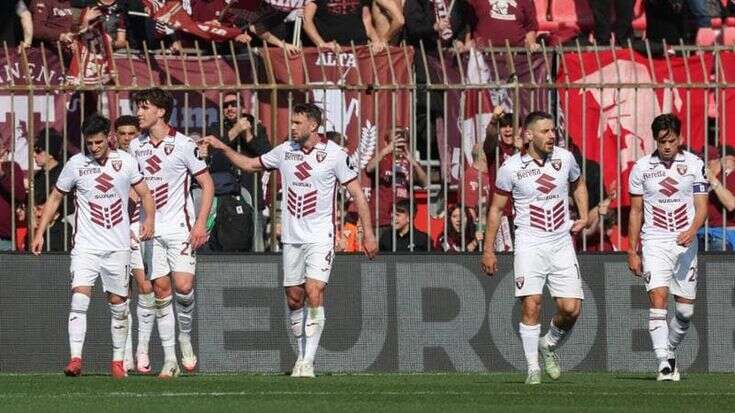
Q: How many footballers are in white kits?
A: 6